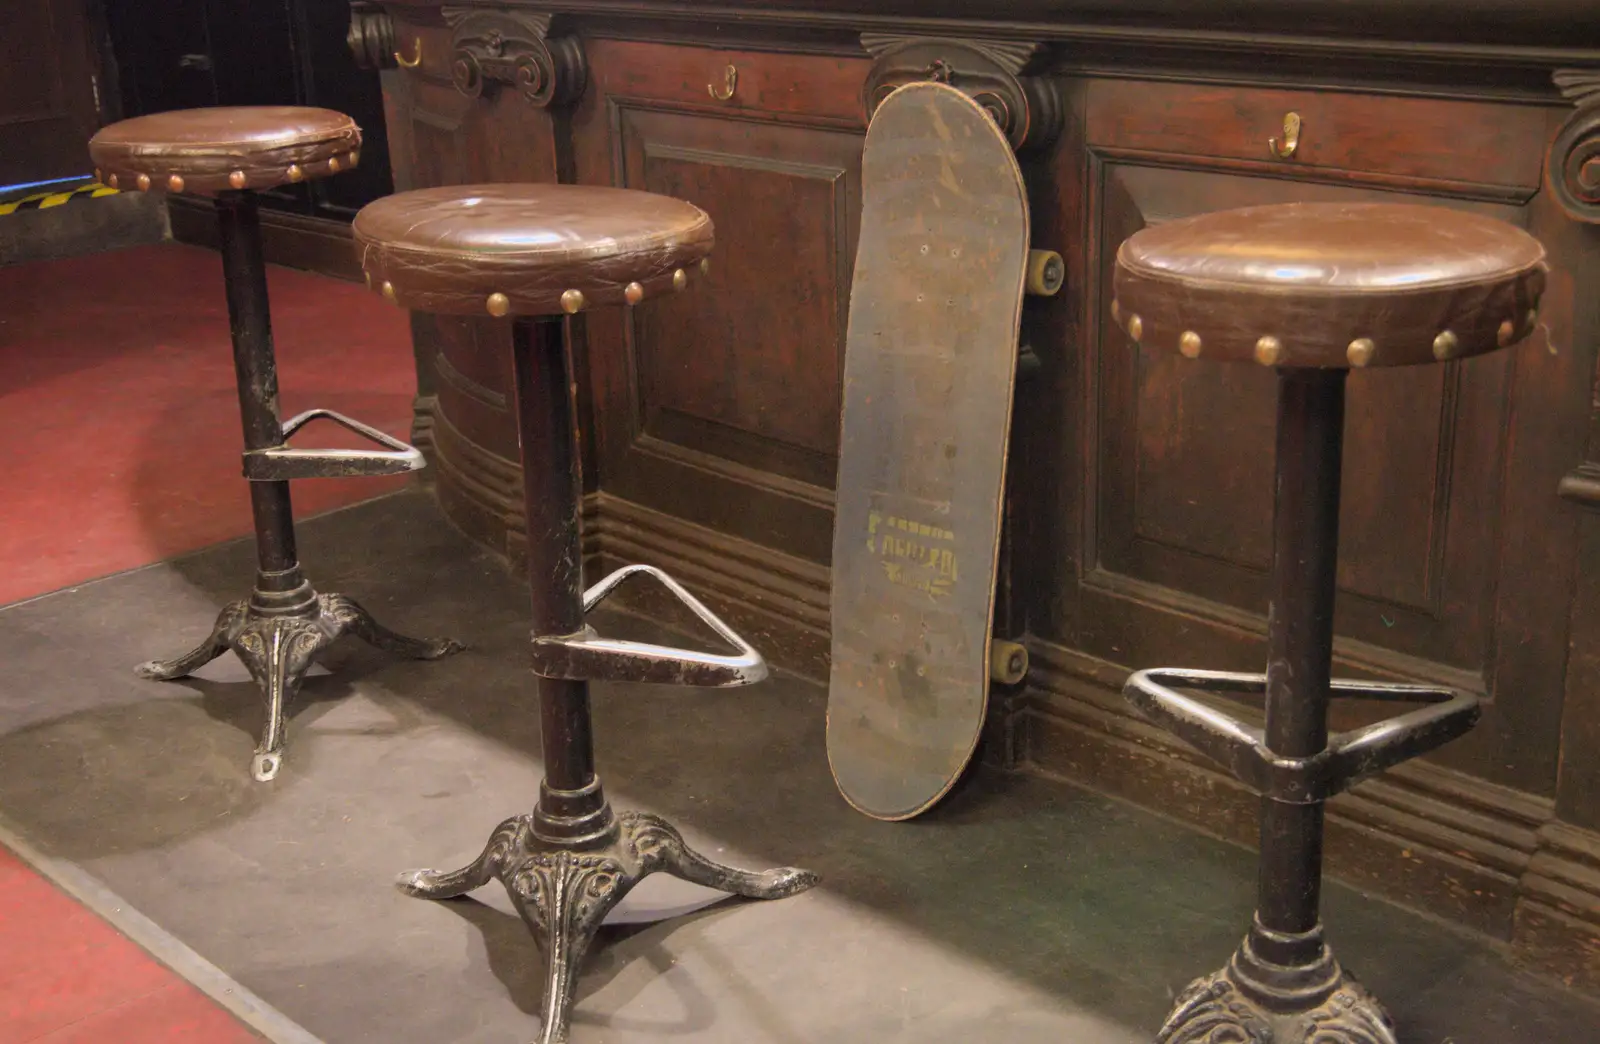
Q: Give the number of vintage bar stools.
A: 3